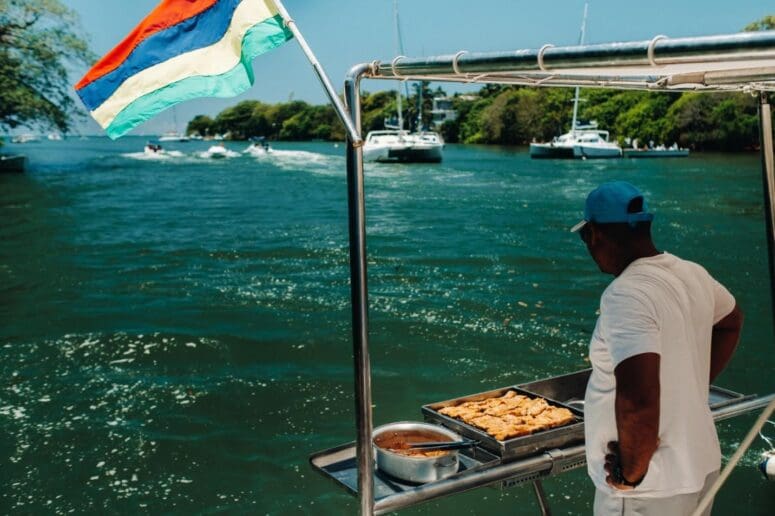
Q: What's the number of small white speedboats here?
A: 3